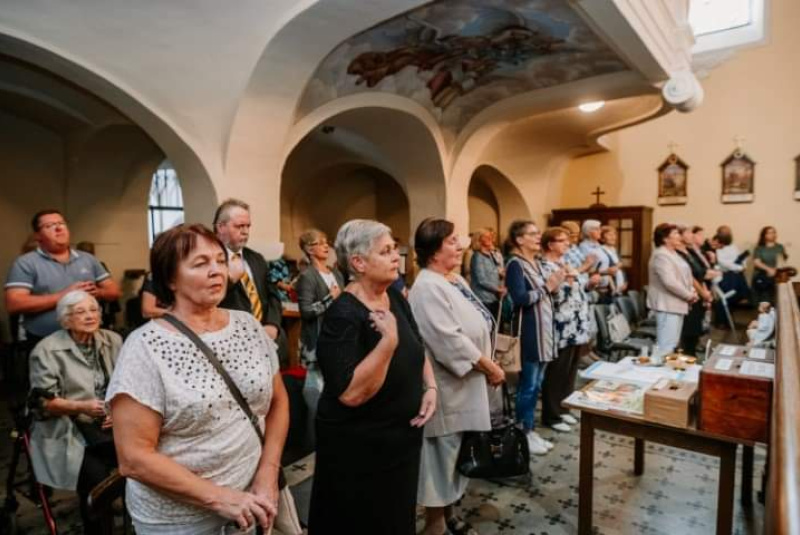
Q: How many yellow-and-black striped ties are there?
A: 1